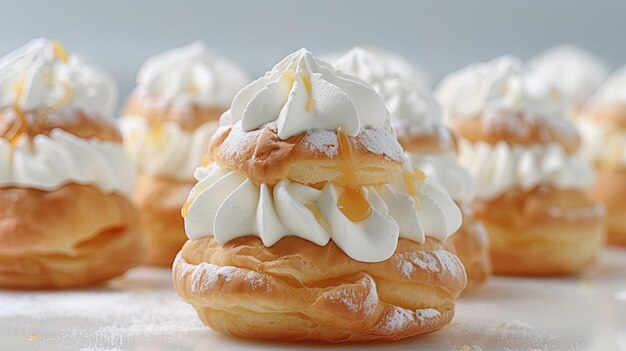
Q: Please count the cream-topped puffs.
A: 7